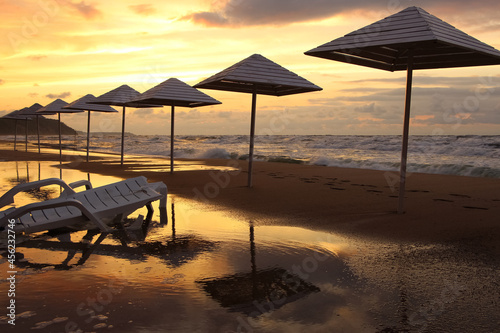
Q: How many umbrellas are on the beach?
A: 9